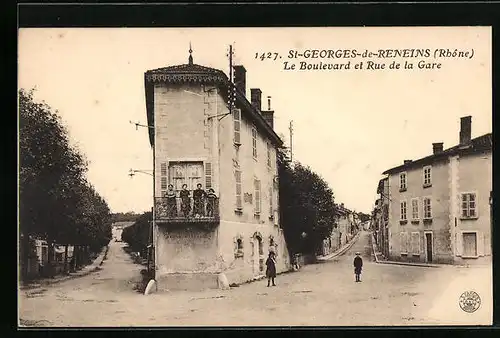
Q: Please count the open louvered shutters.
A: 2